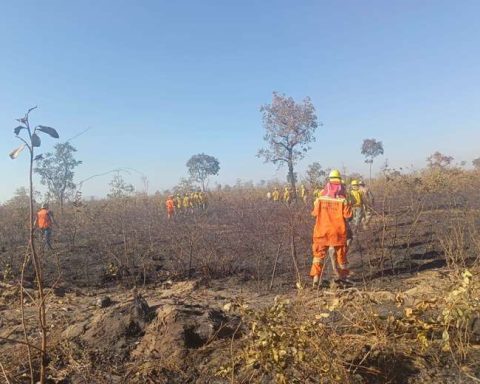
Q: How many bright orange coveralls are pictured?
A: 2